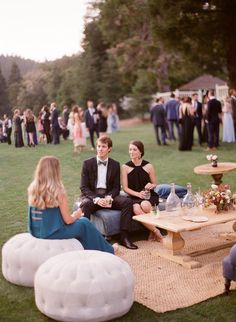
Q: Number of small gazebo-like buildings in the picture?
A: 1